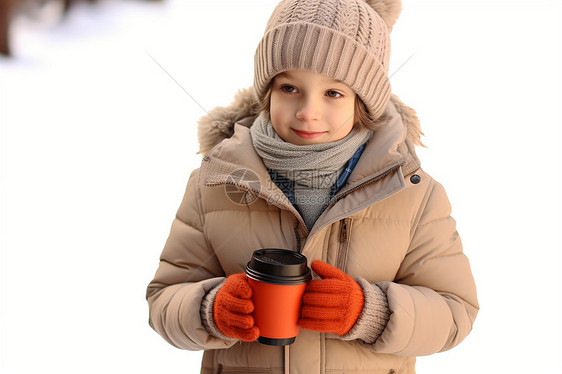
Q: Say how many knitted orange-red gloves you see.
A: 2